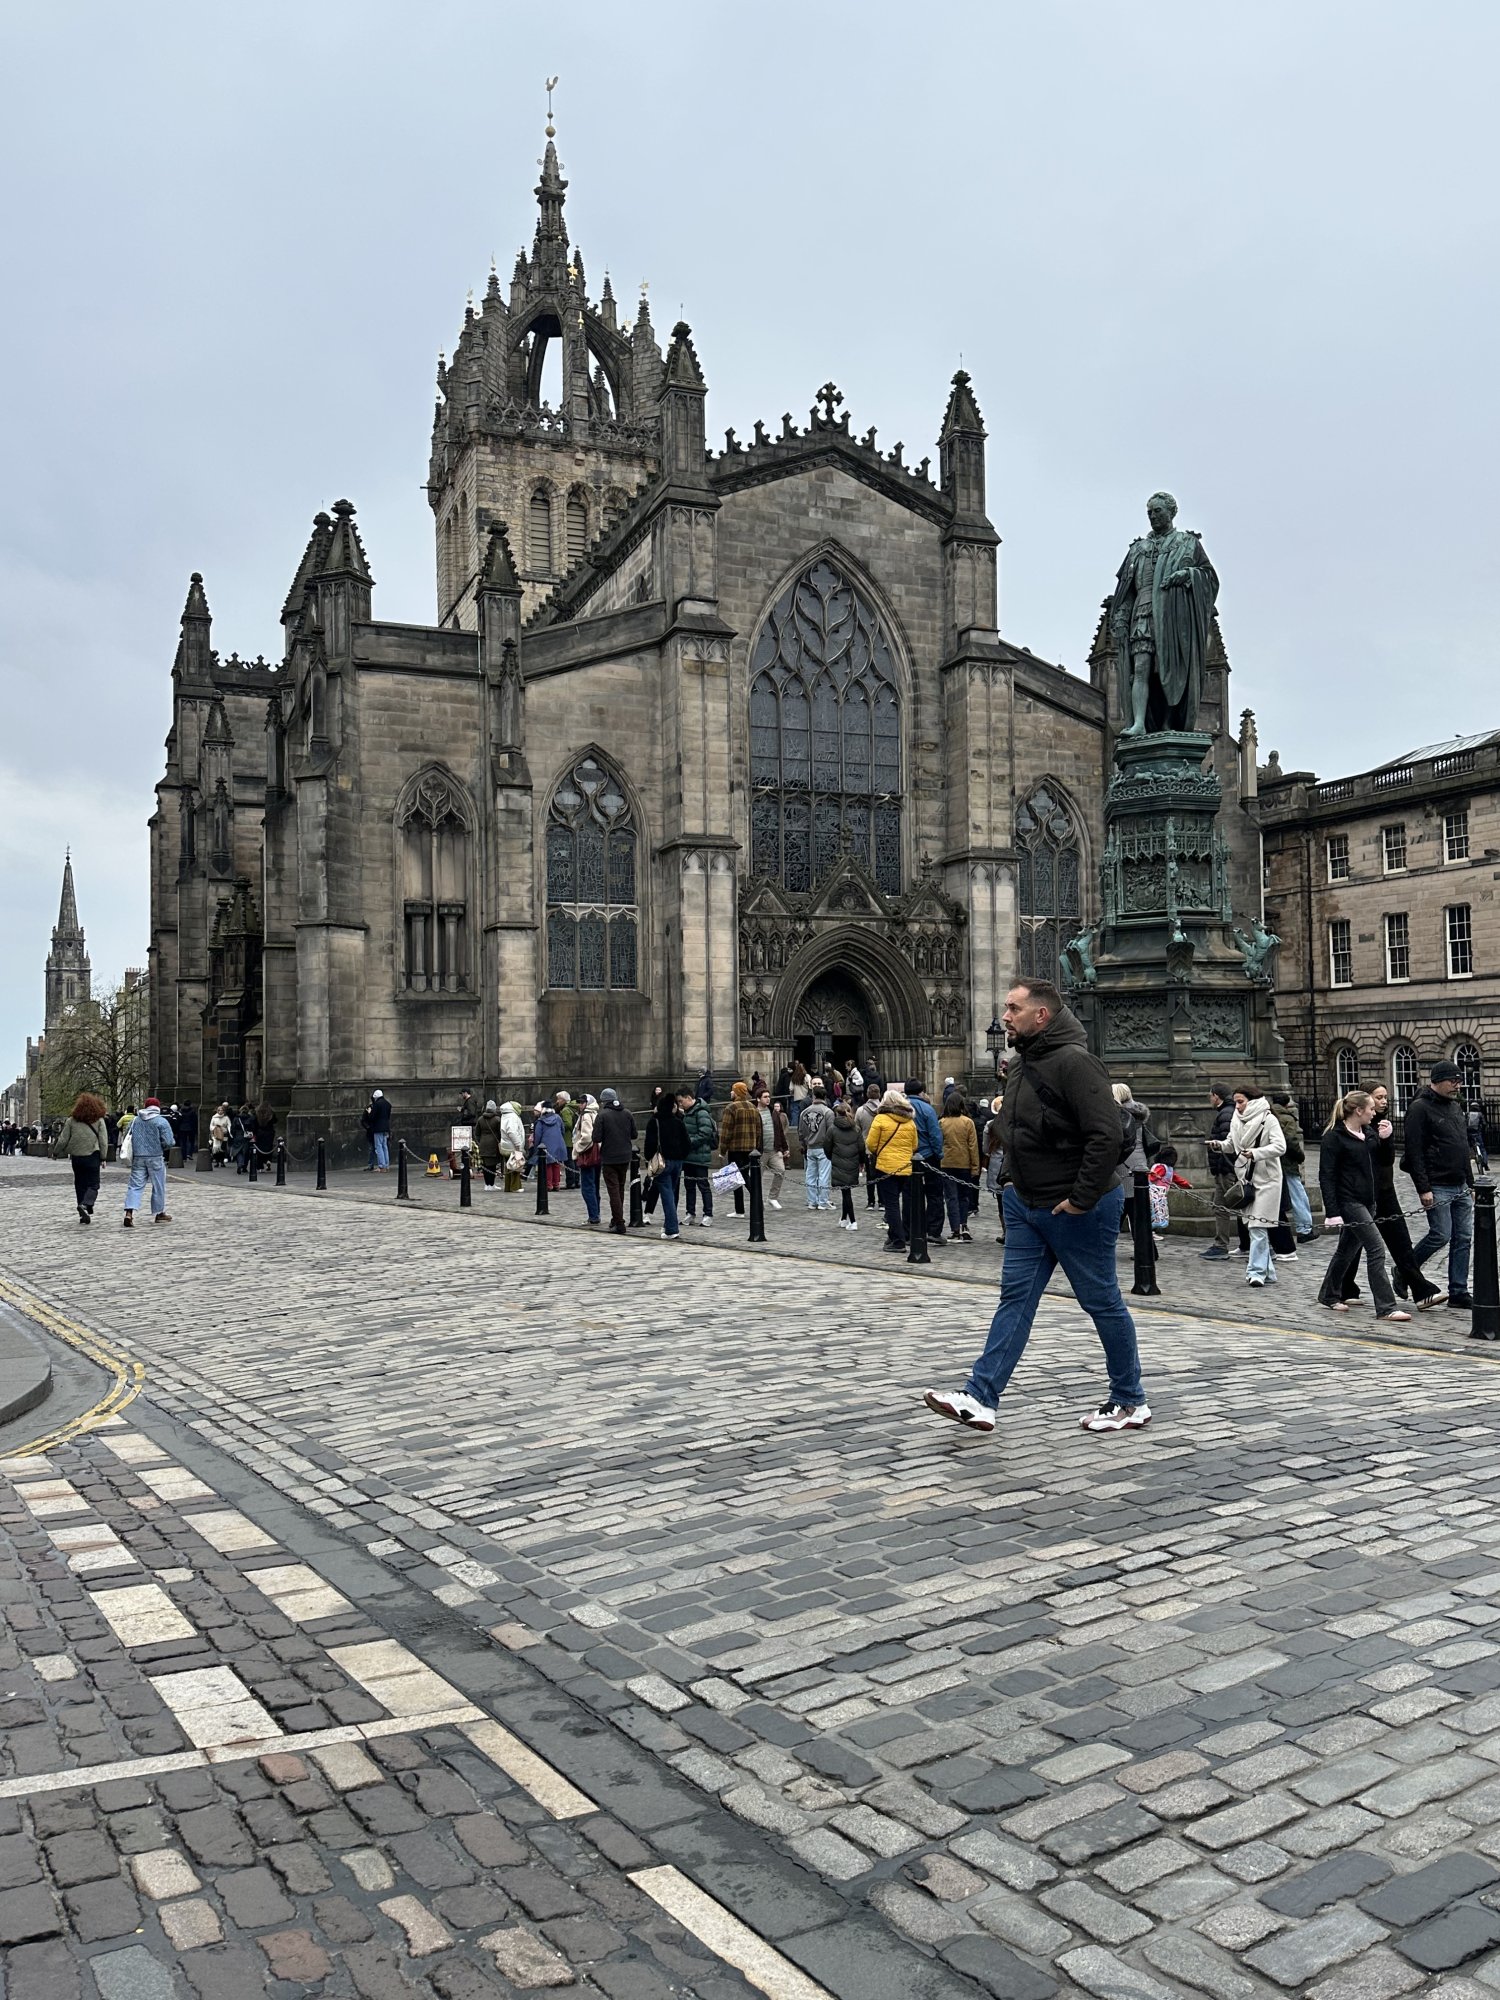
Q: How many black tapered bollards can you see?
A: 11